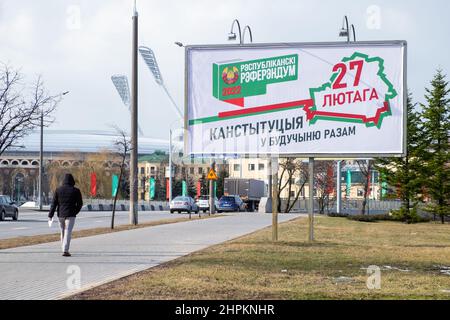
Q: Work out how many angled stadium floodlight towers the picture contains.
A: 2